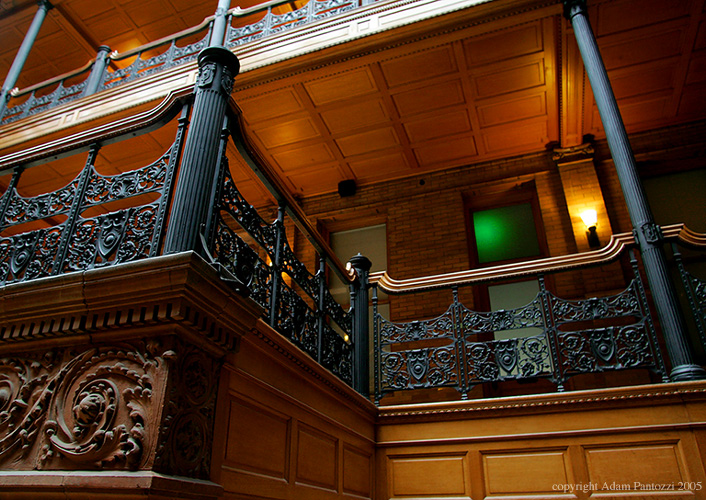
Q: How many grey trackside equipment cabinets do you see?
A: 0